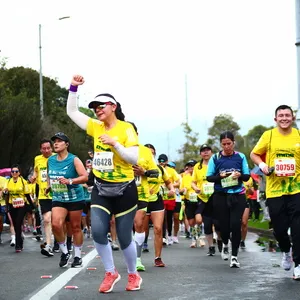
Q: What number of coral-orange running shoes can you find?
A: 2